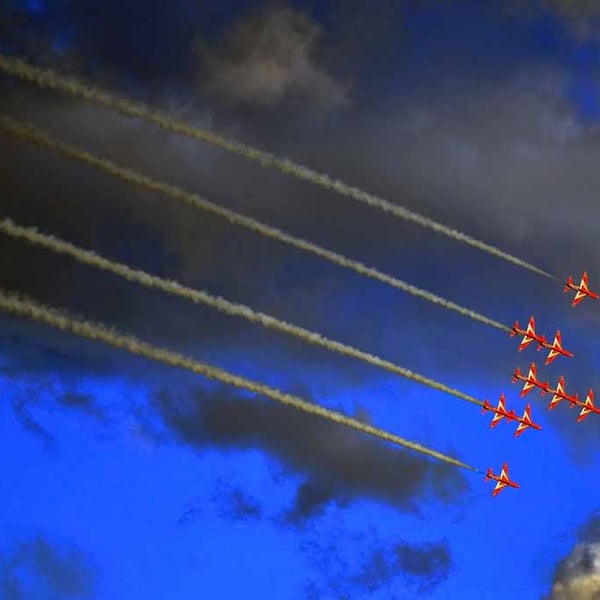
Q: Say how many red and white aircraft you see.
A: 9